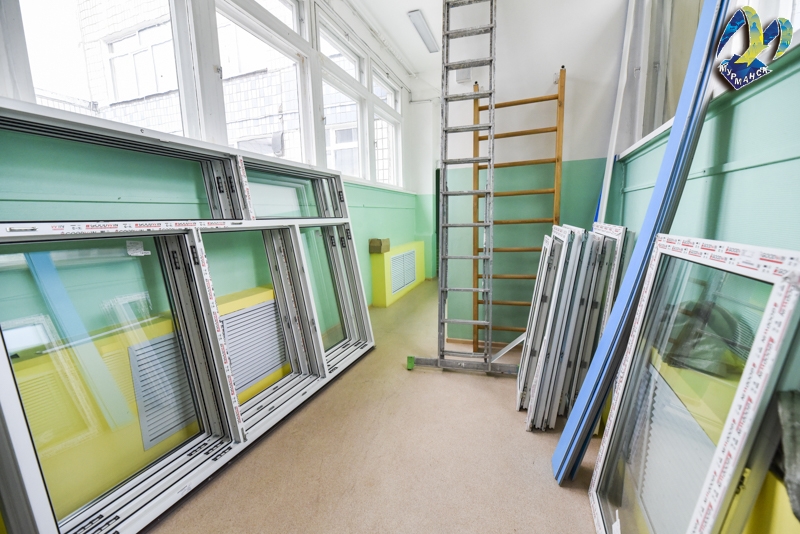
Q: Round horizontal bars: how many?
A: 9